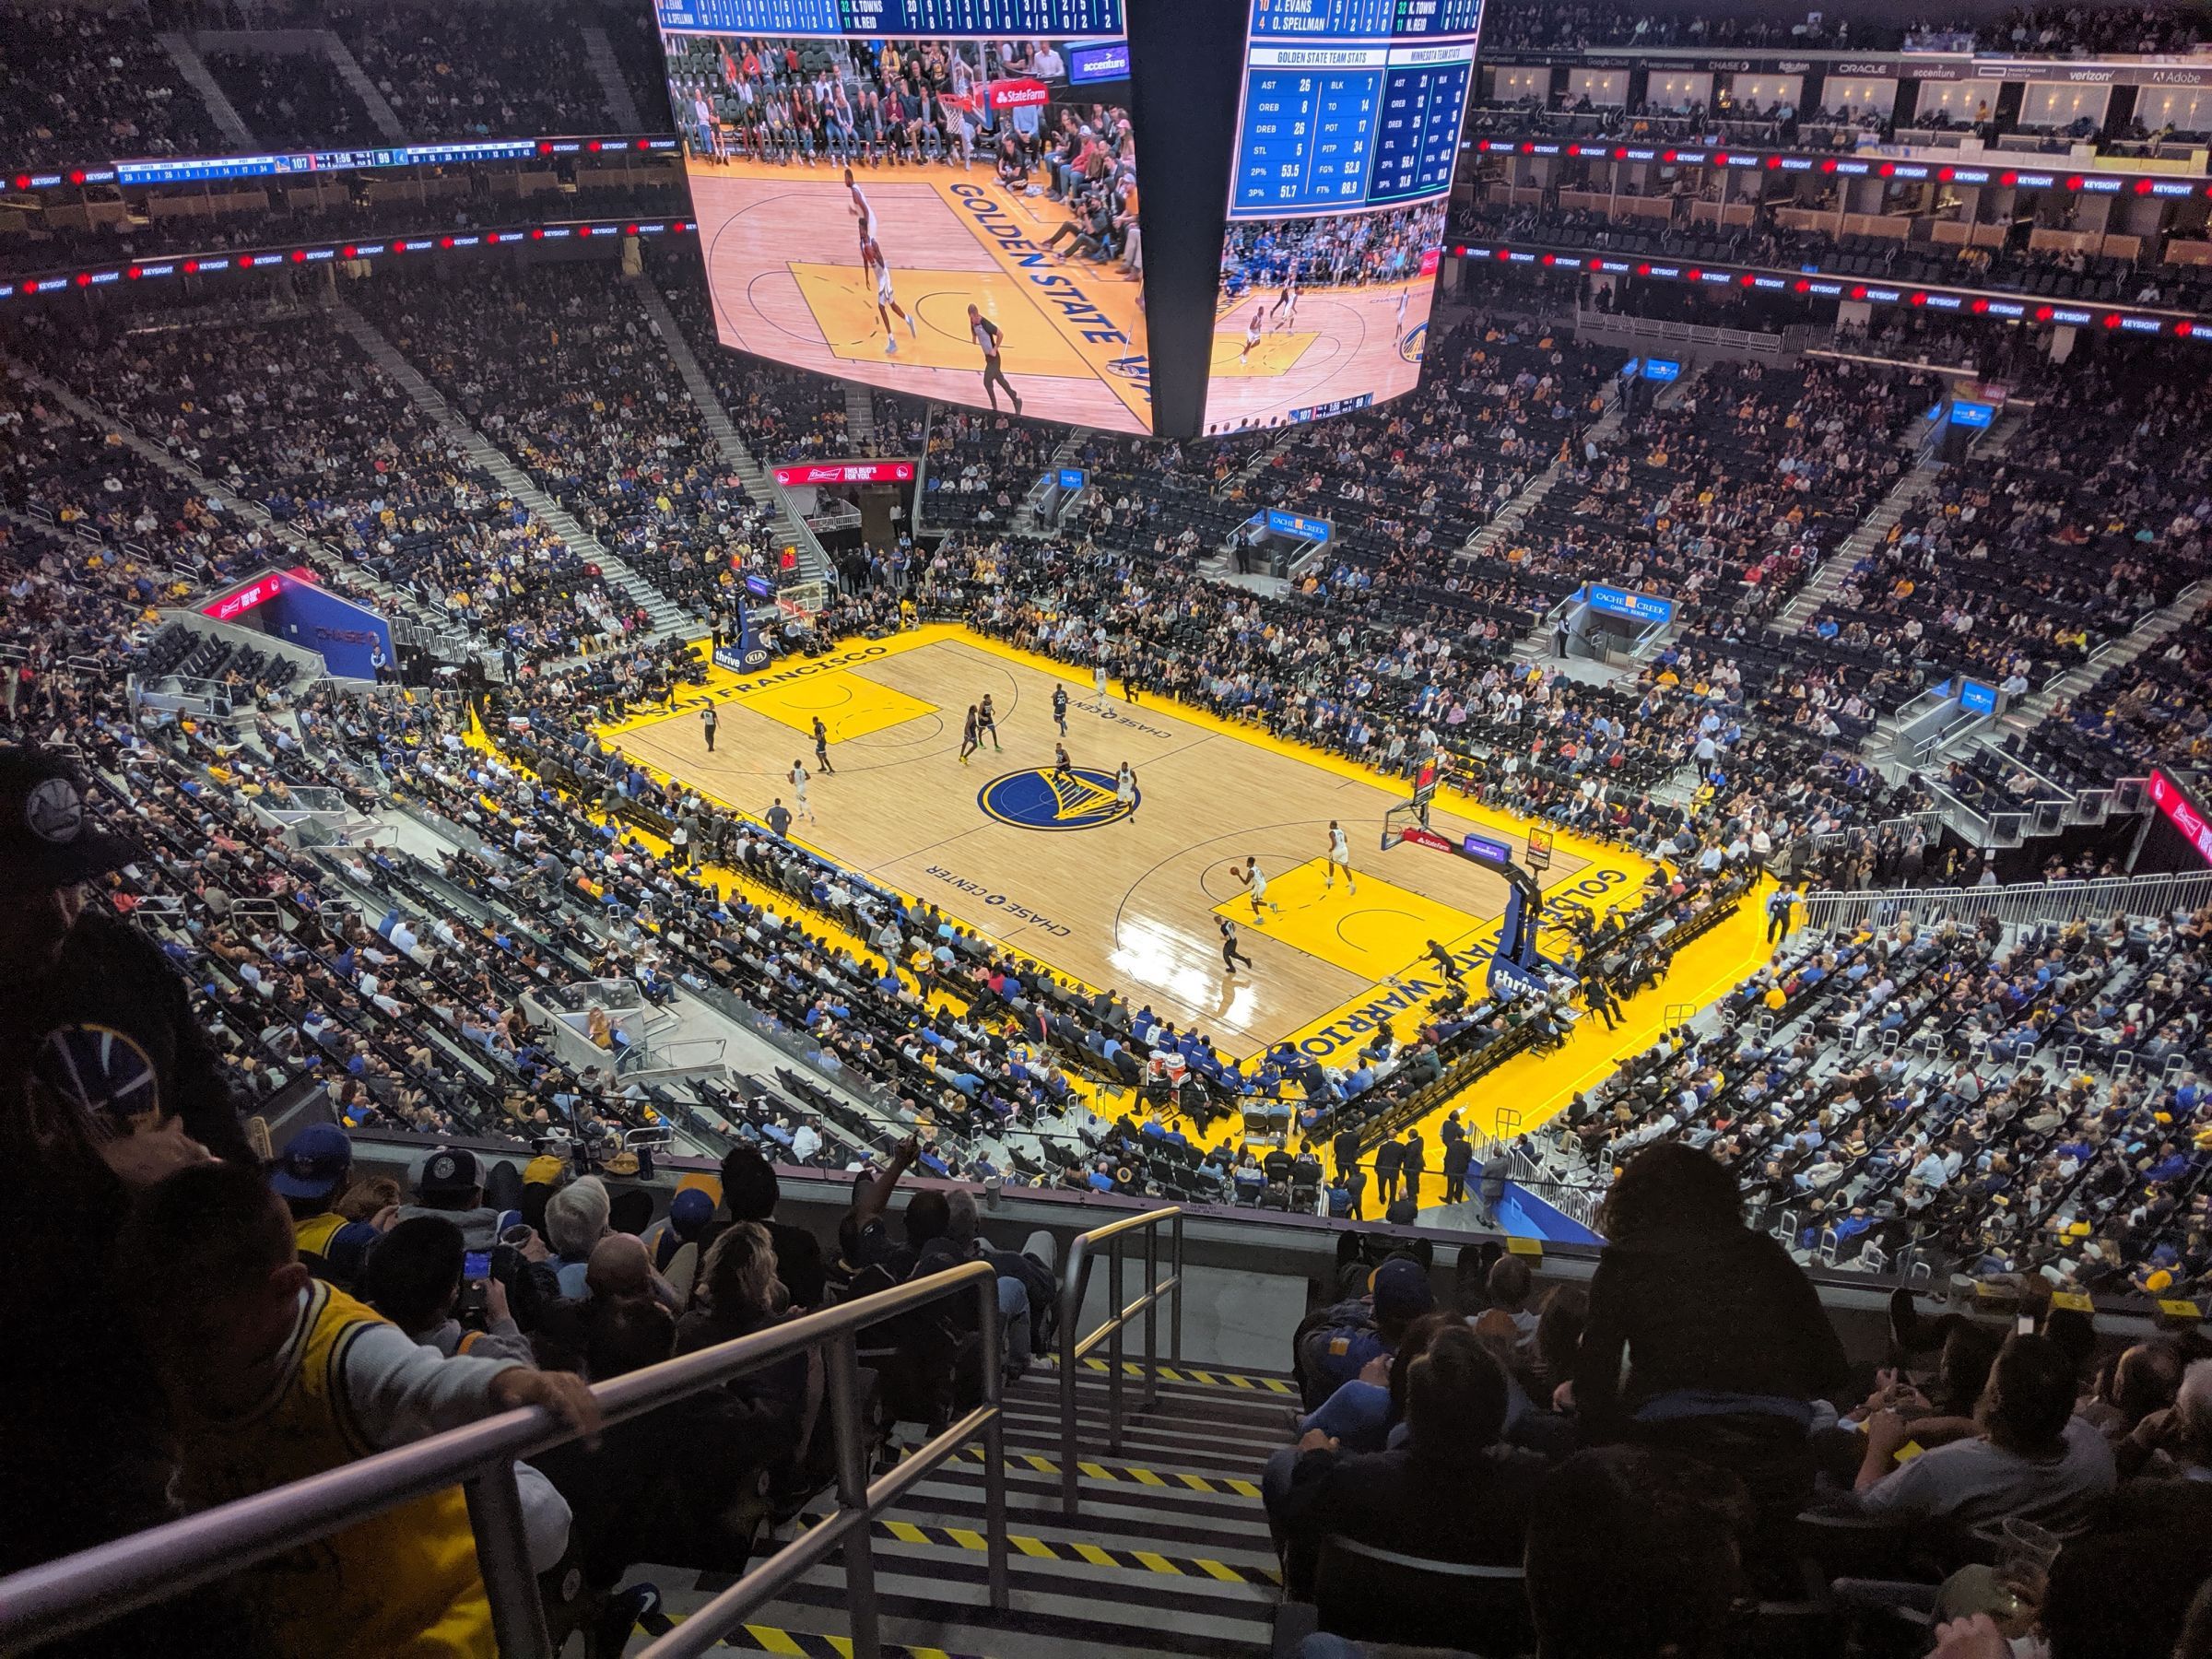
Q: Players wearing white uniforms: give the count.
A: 5